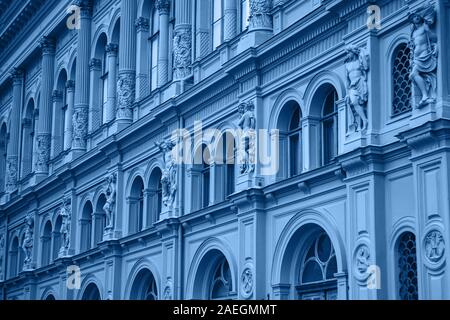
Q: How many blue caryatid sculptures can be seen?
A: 7